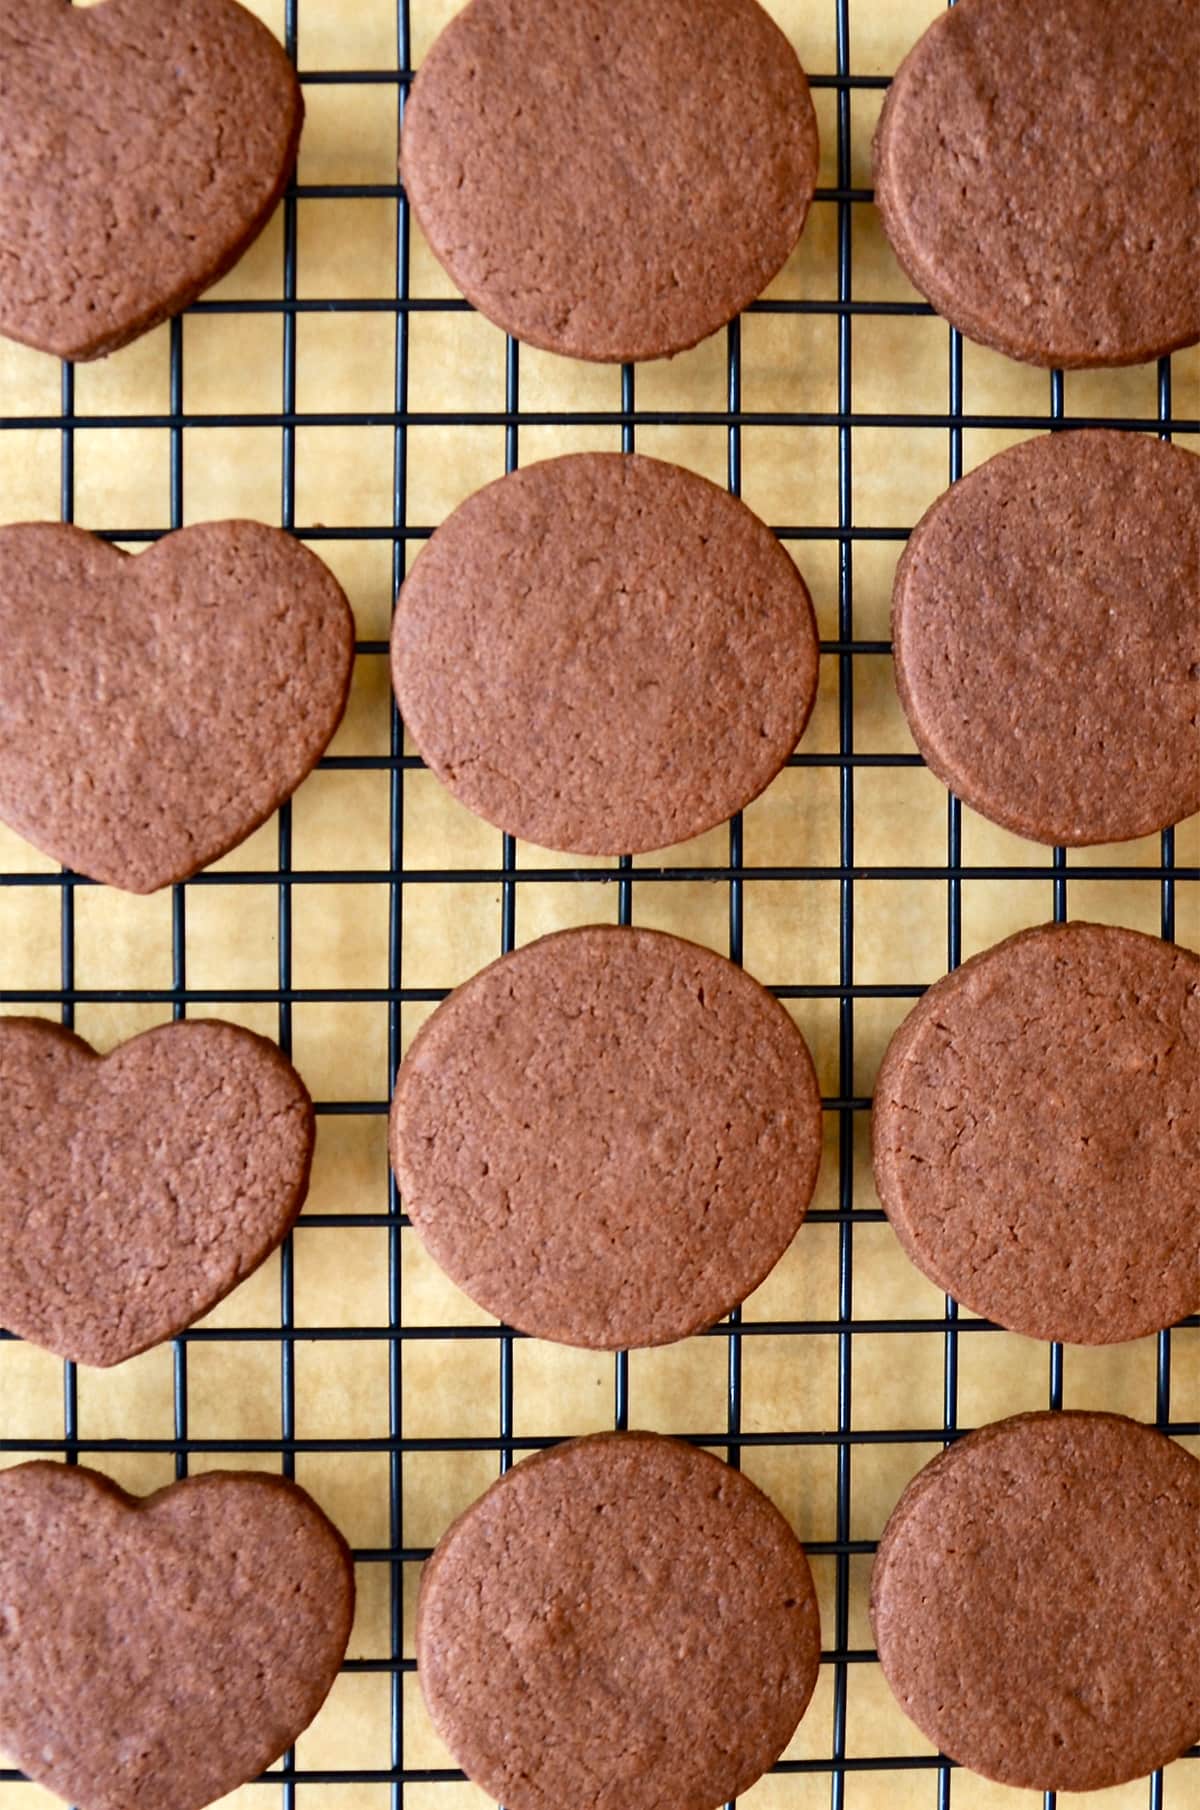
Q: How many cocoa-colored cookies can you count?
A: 12